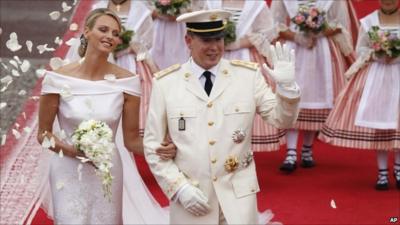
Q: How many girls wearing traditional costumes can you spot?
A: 5